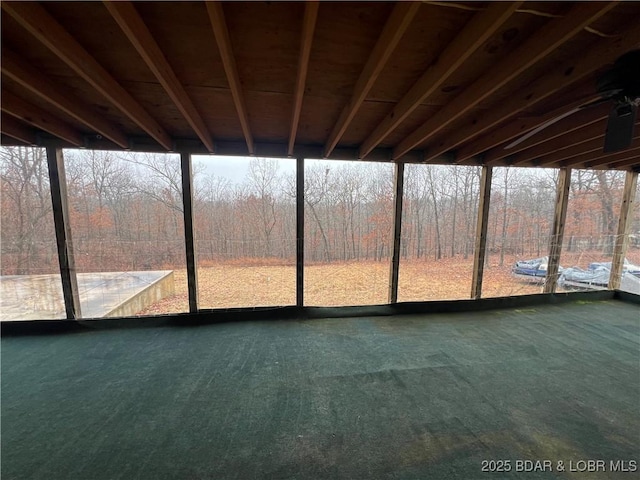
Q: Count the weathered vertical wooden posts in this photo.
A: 7